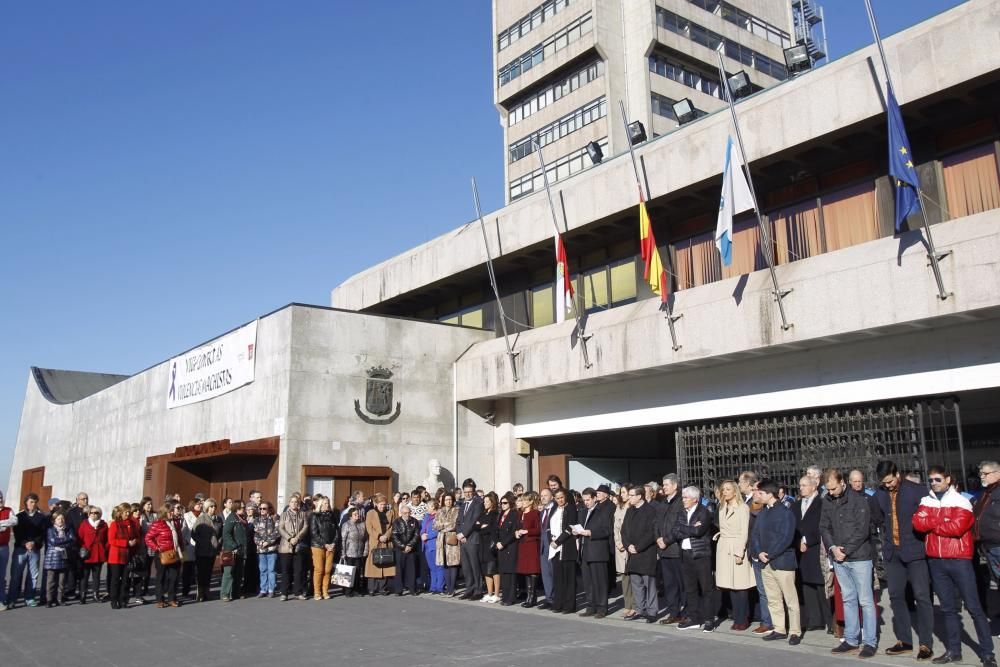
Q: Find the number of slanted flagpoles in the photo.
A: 5